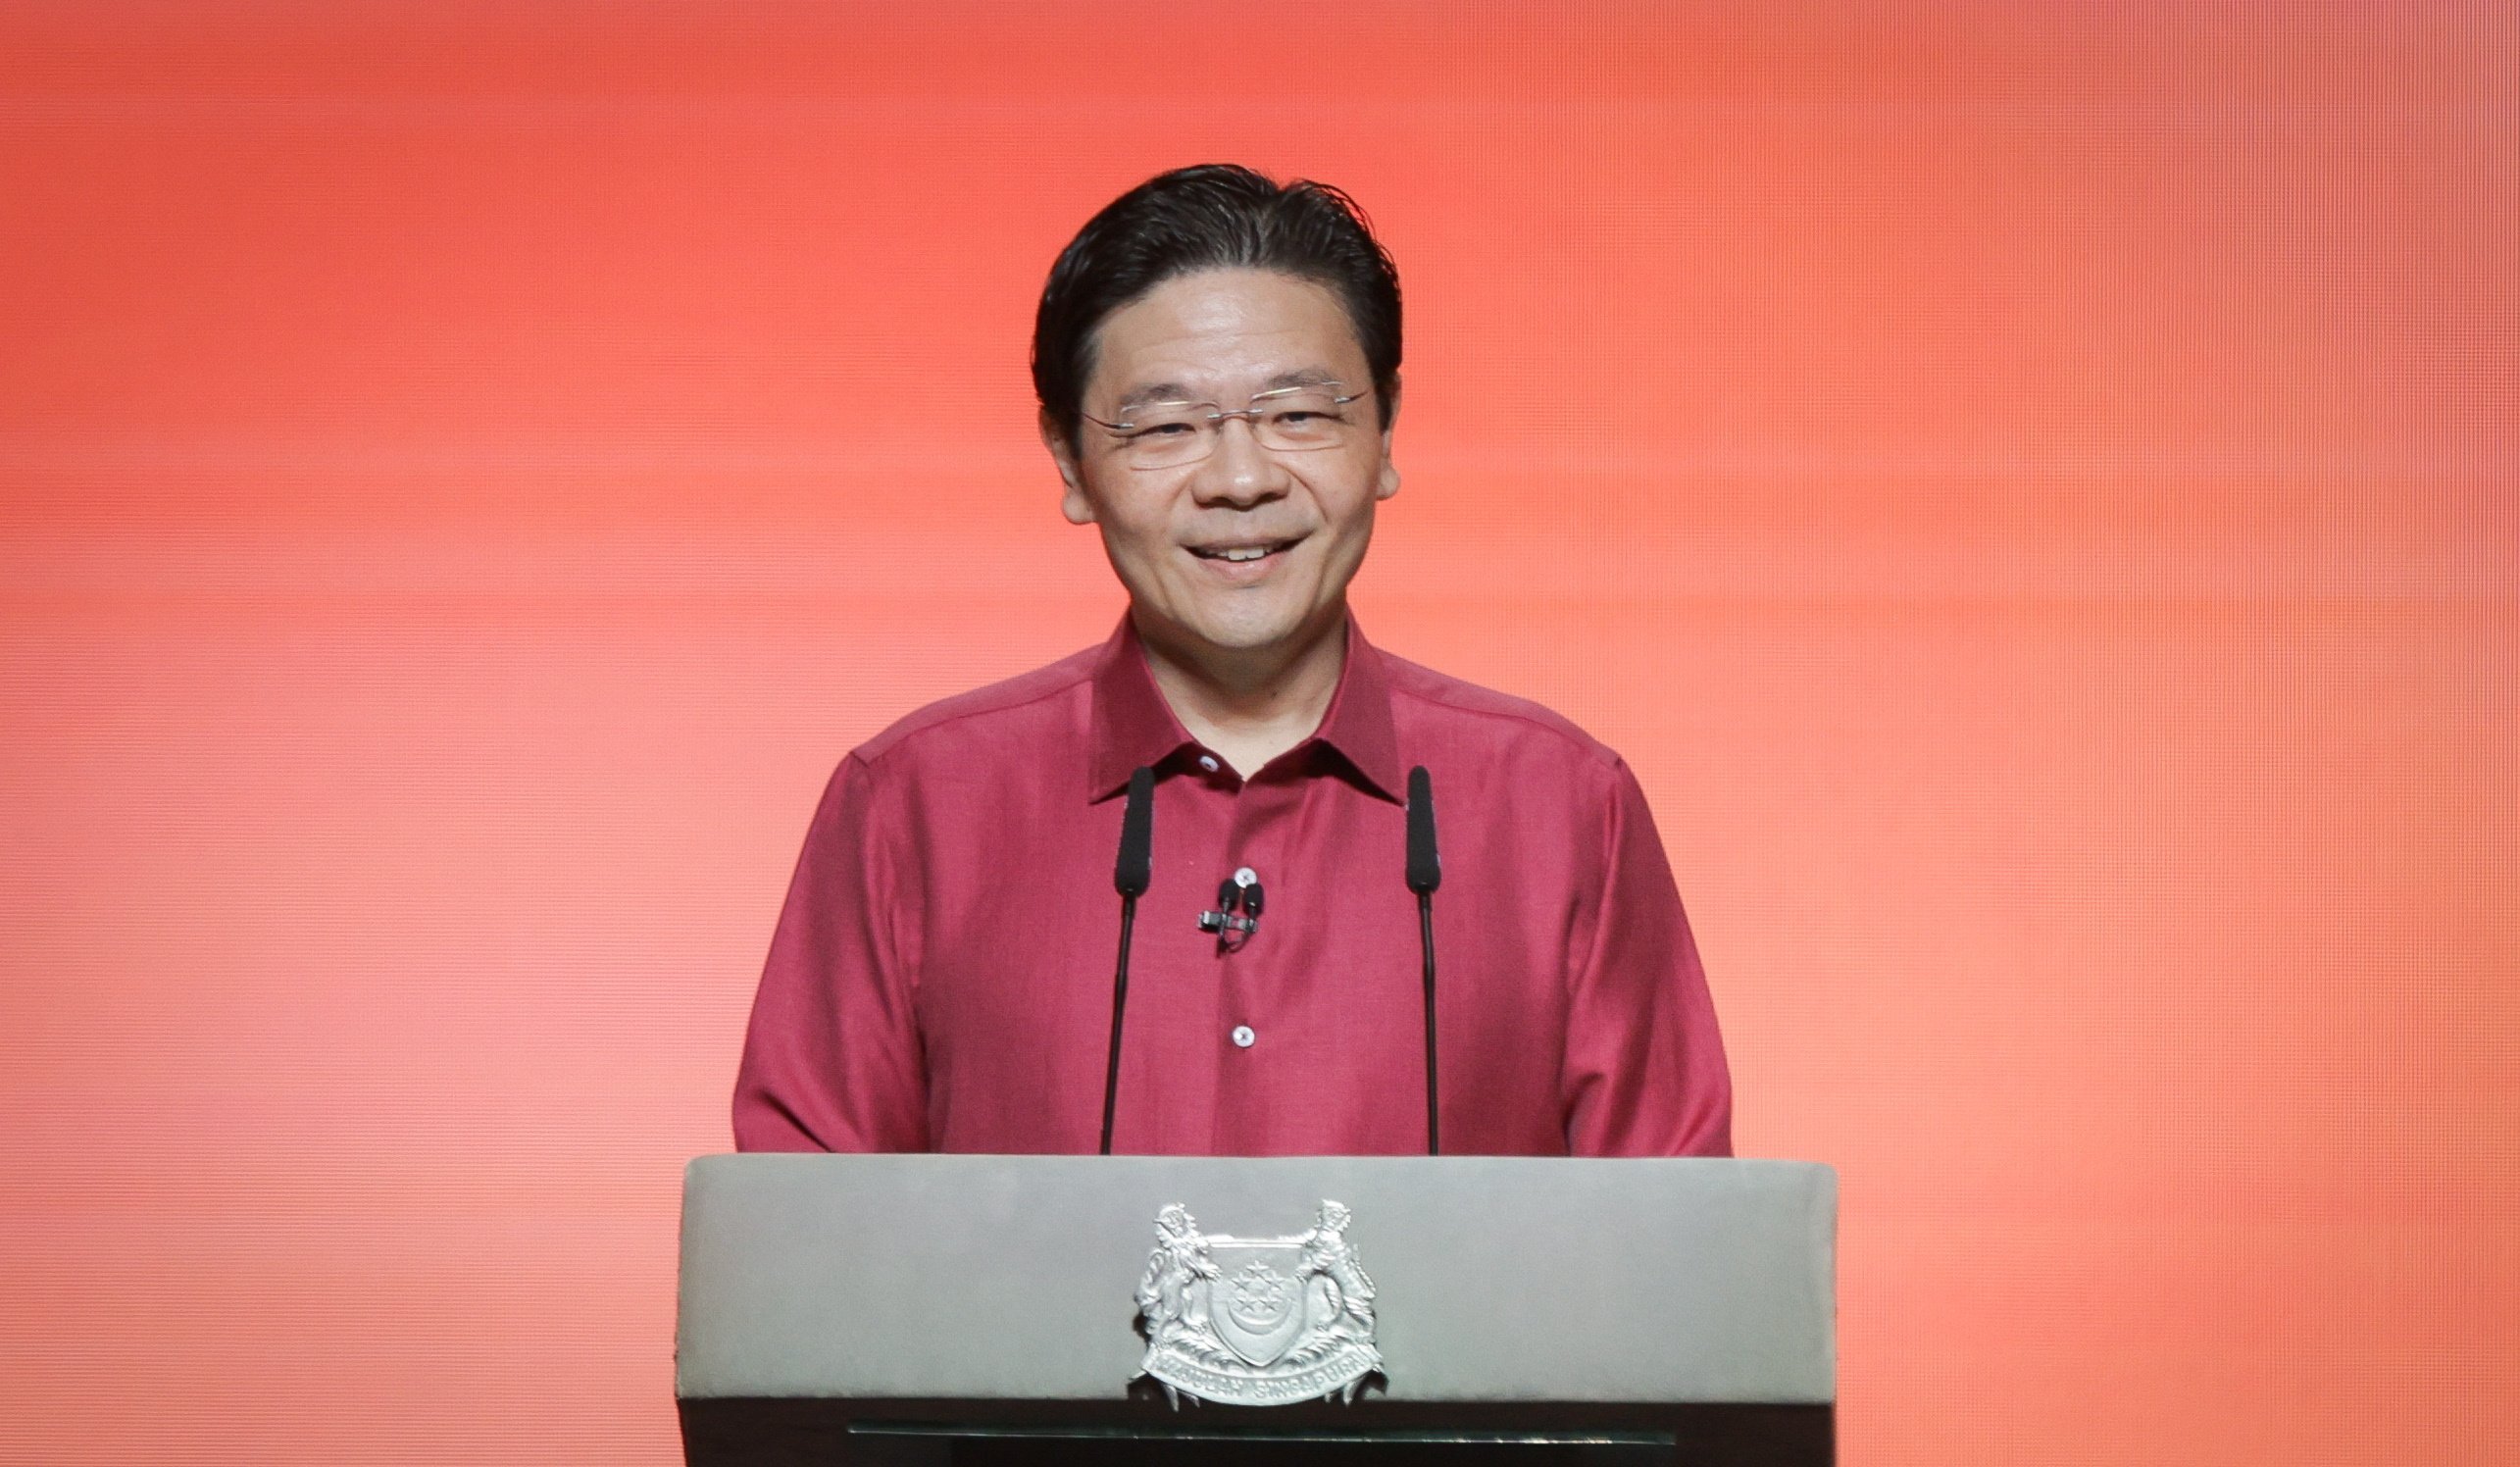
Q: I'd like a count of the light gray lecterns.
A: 1